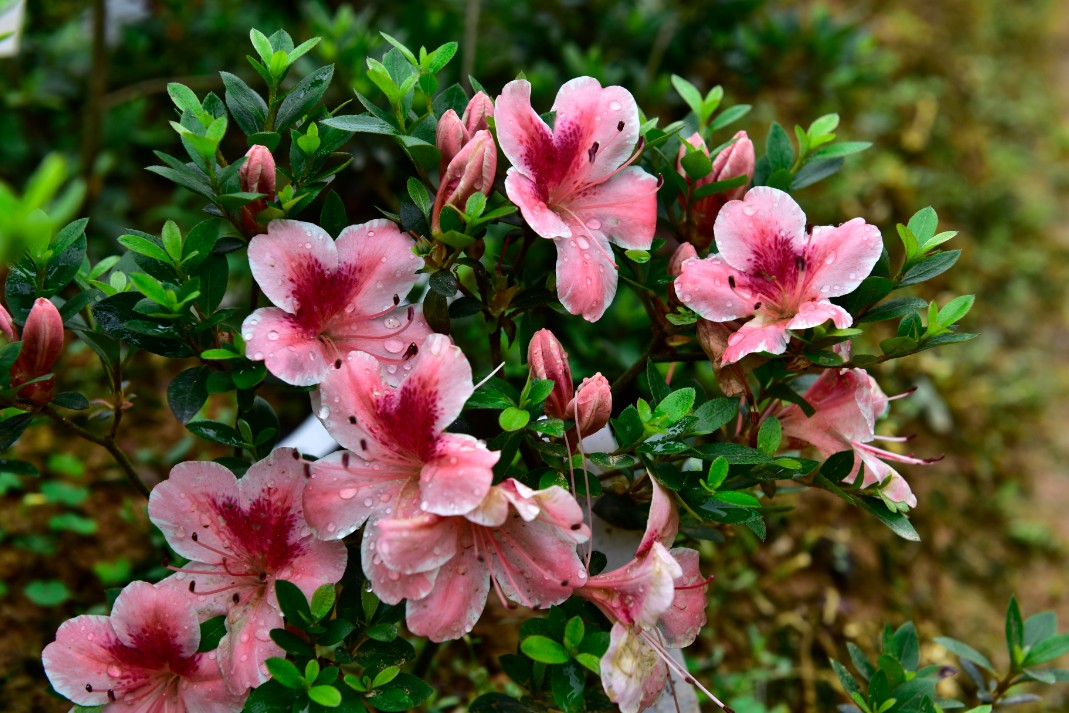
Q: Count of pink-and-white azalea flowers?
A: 9